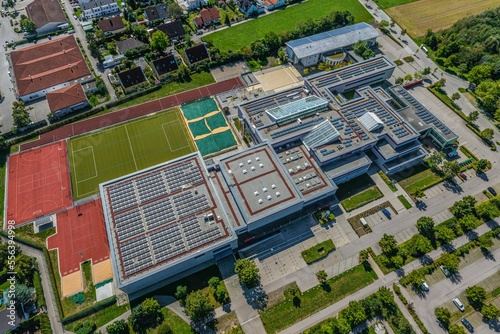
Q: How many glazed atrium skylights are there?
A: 3